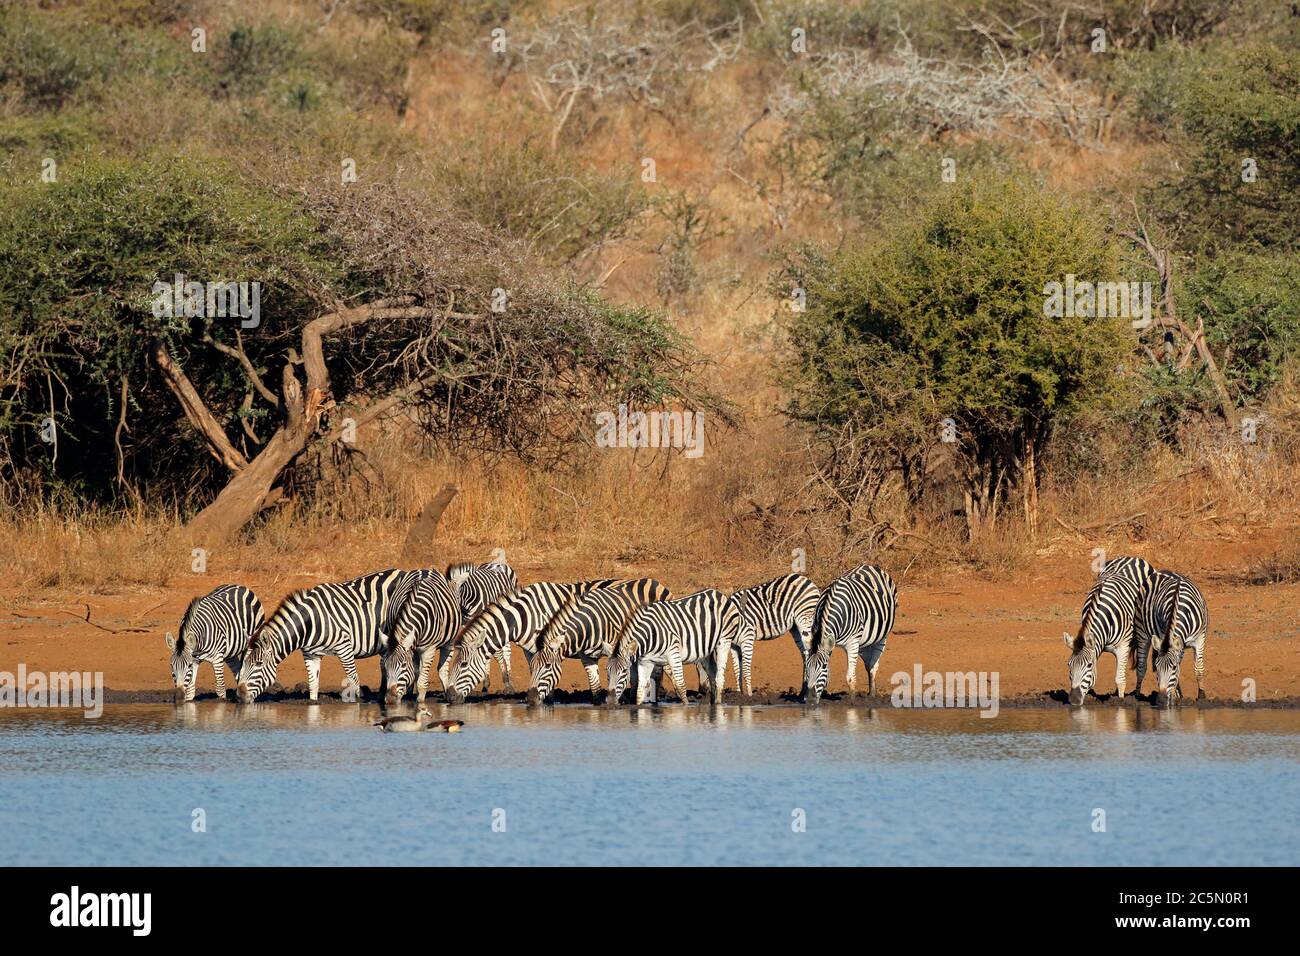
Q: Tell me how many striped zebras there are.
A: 11